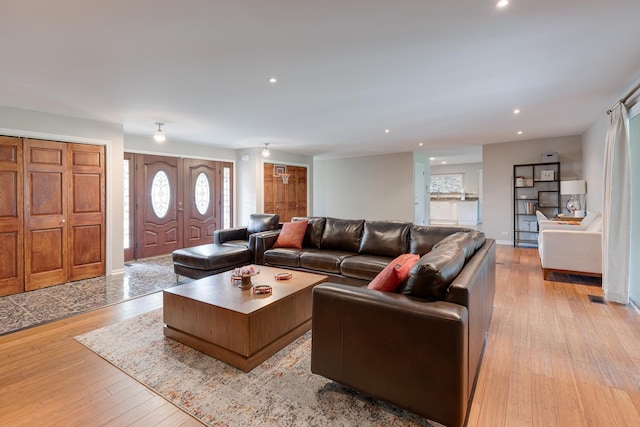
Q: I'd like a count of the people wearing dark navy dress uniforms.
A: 0